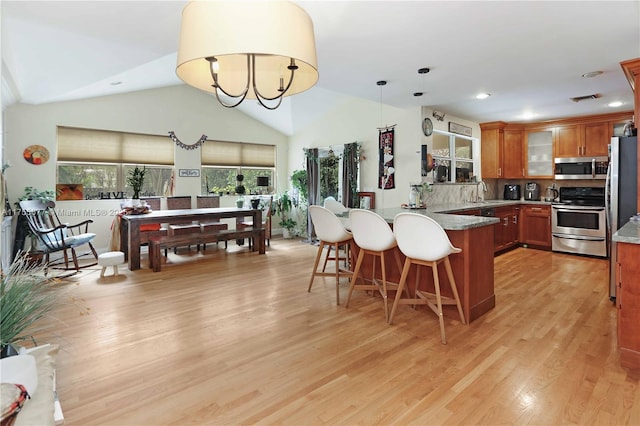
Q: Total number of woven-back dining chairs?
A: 4